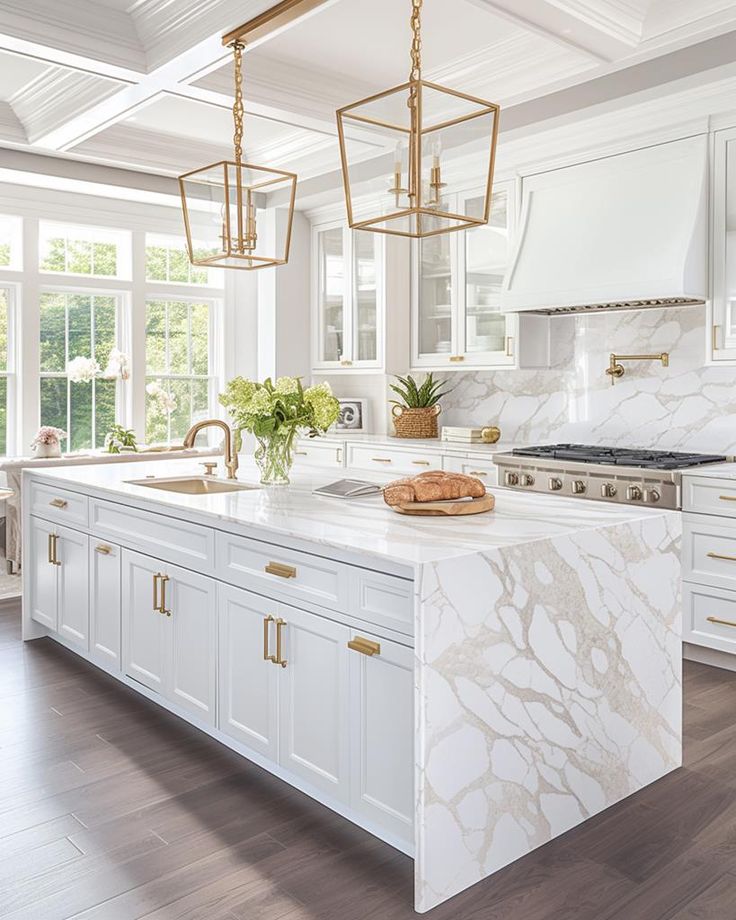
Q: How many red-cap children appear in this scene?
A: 0